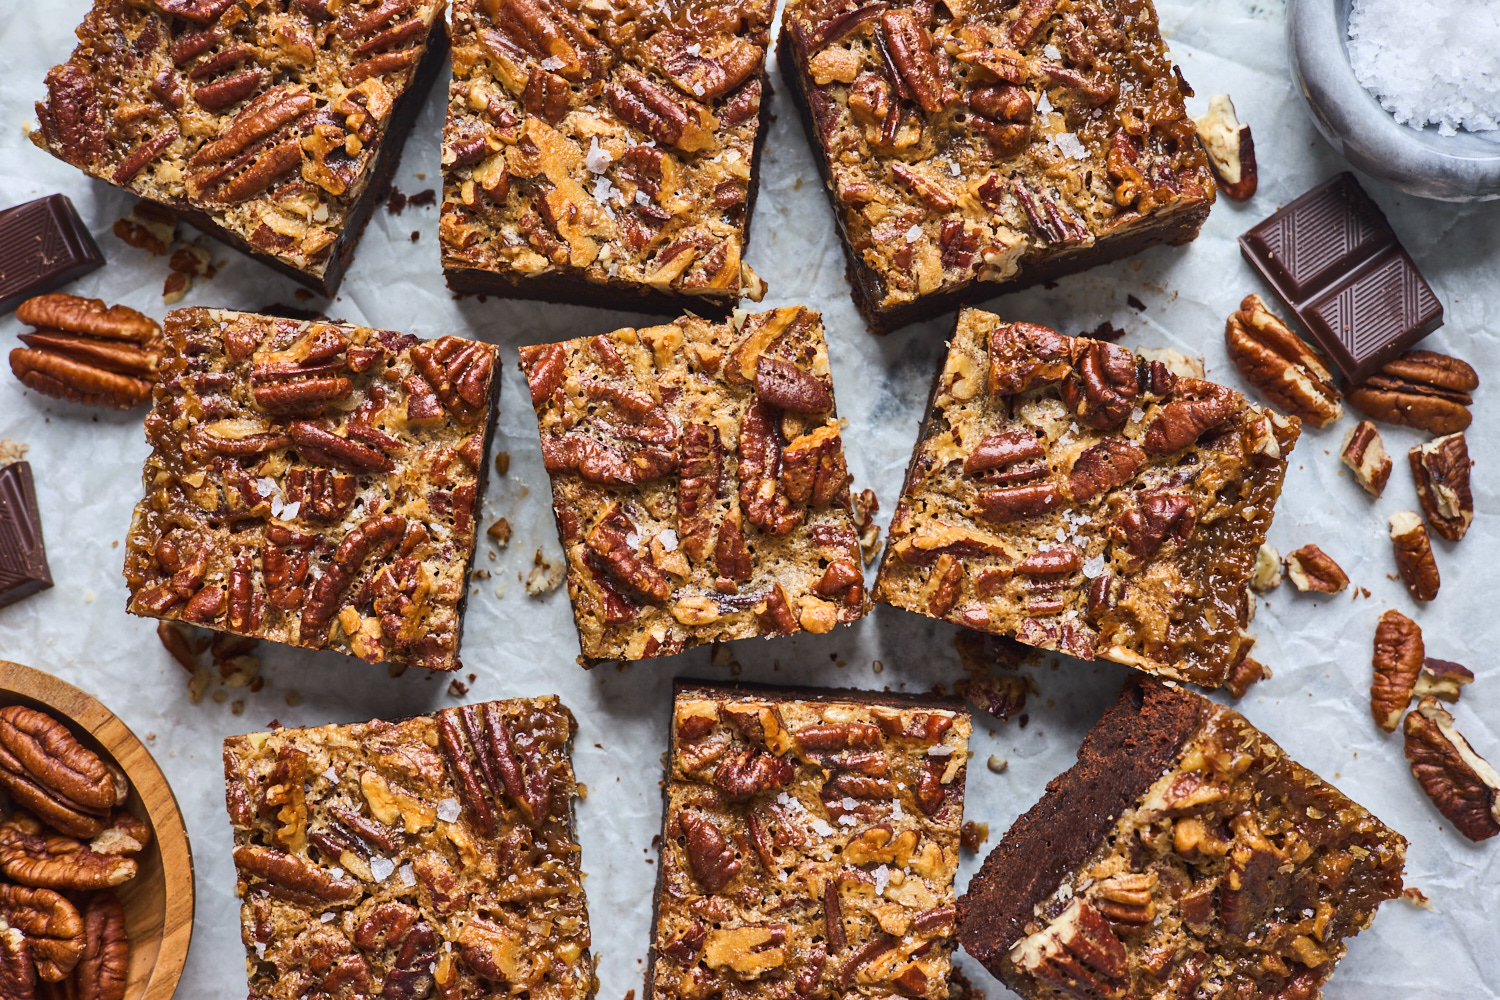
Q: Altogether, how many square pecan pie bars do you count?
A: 9